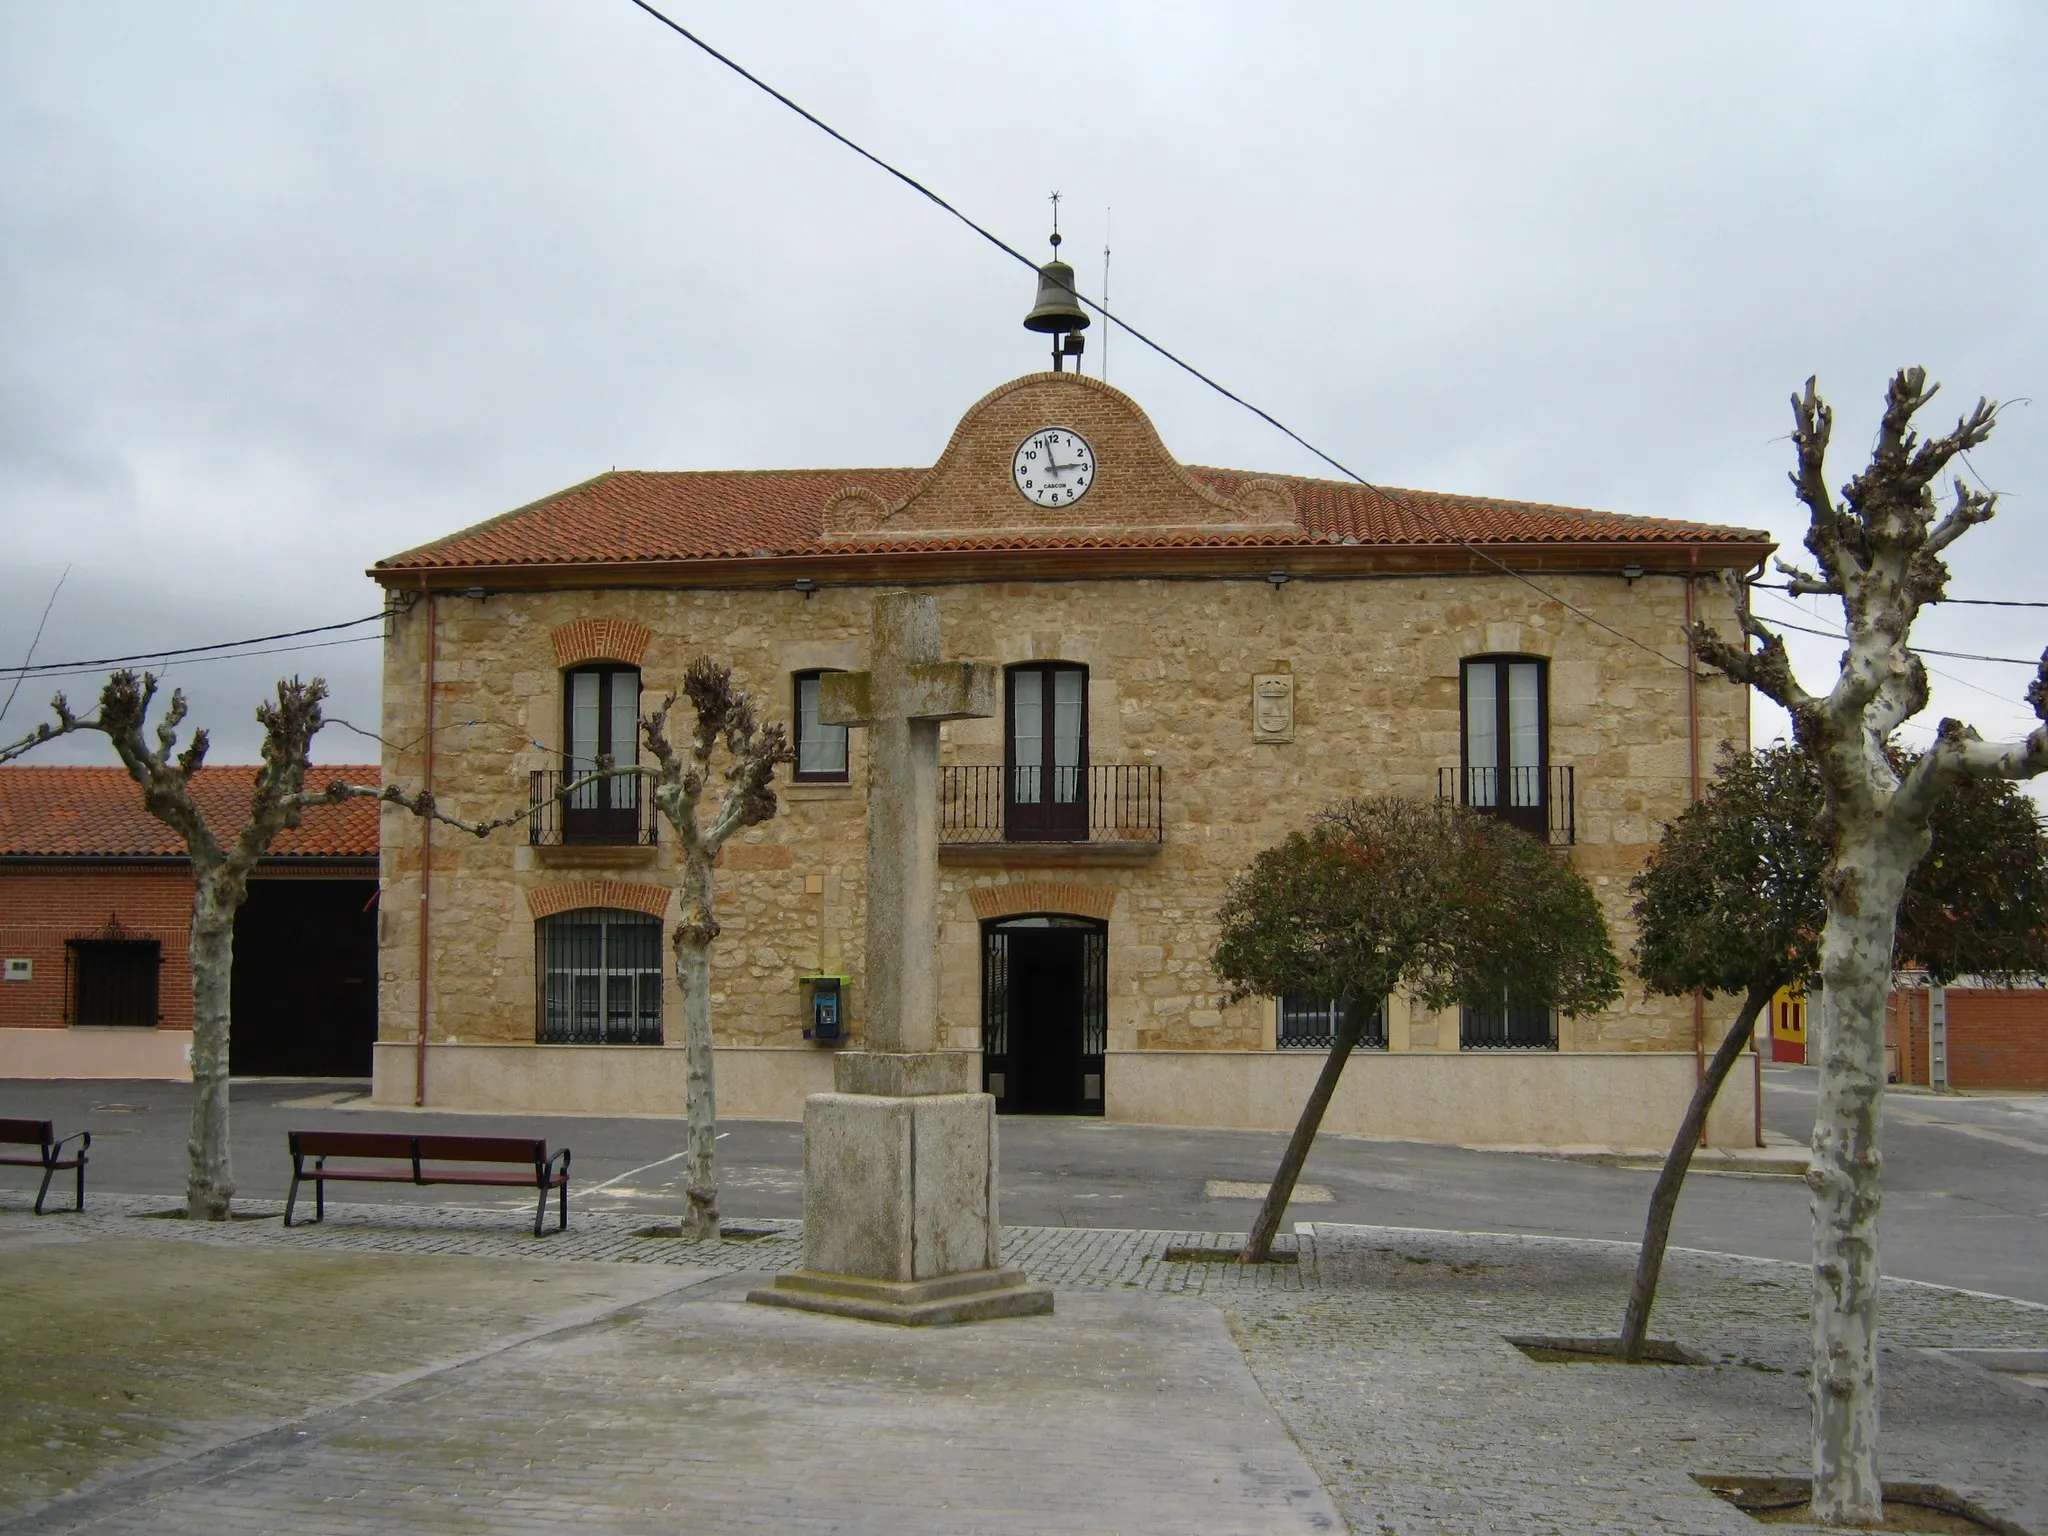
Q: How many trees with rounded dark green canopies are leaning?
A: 2